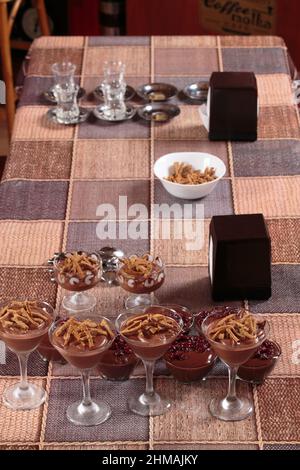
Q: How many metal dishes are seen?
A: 7